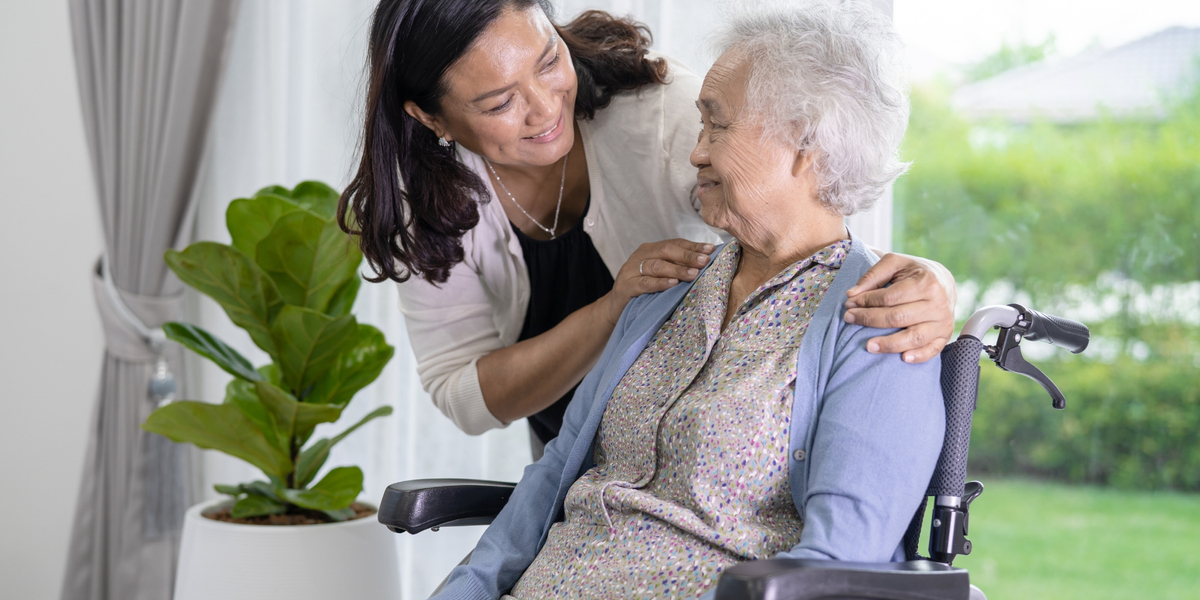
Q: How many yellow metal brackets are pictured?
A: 0